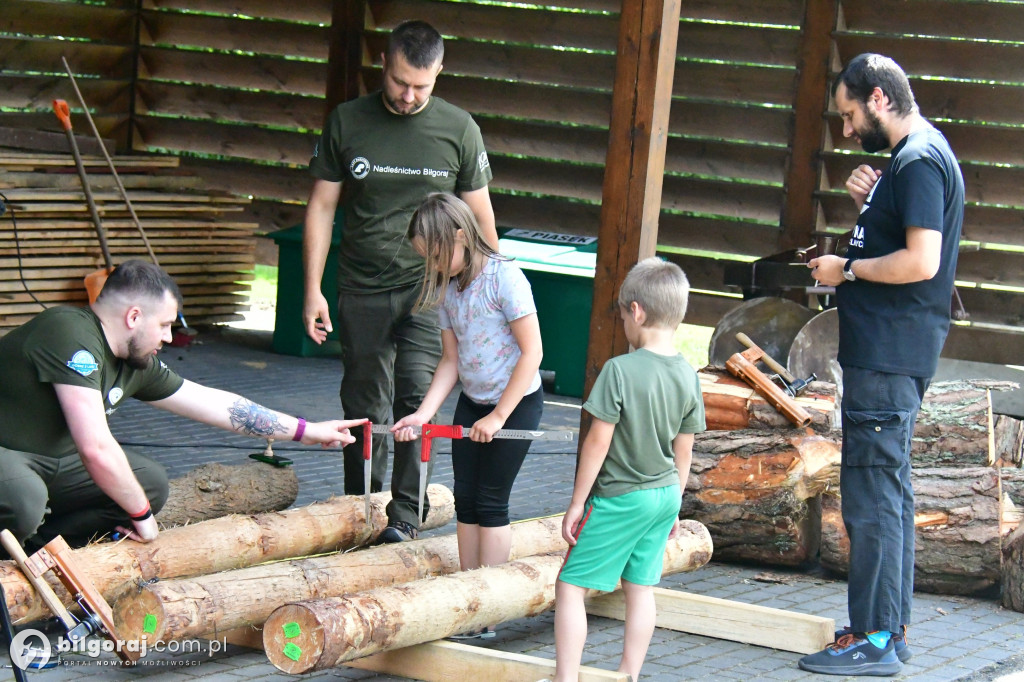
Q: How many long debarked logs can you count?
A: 3